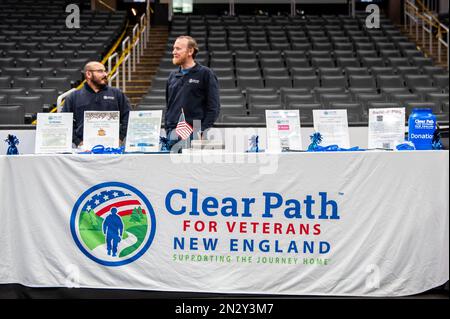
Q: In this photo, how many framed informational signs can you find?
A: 6